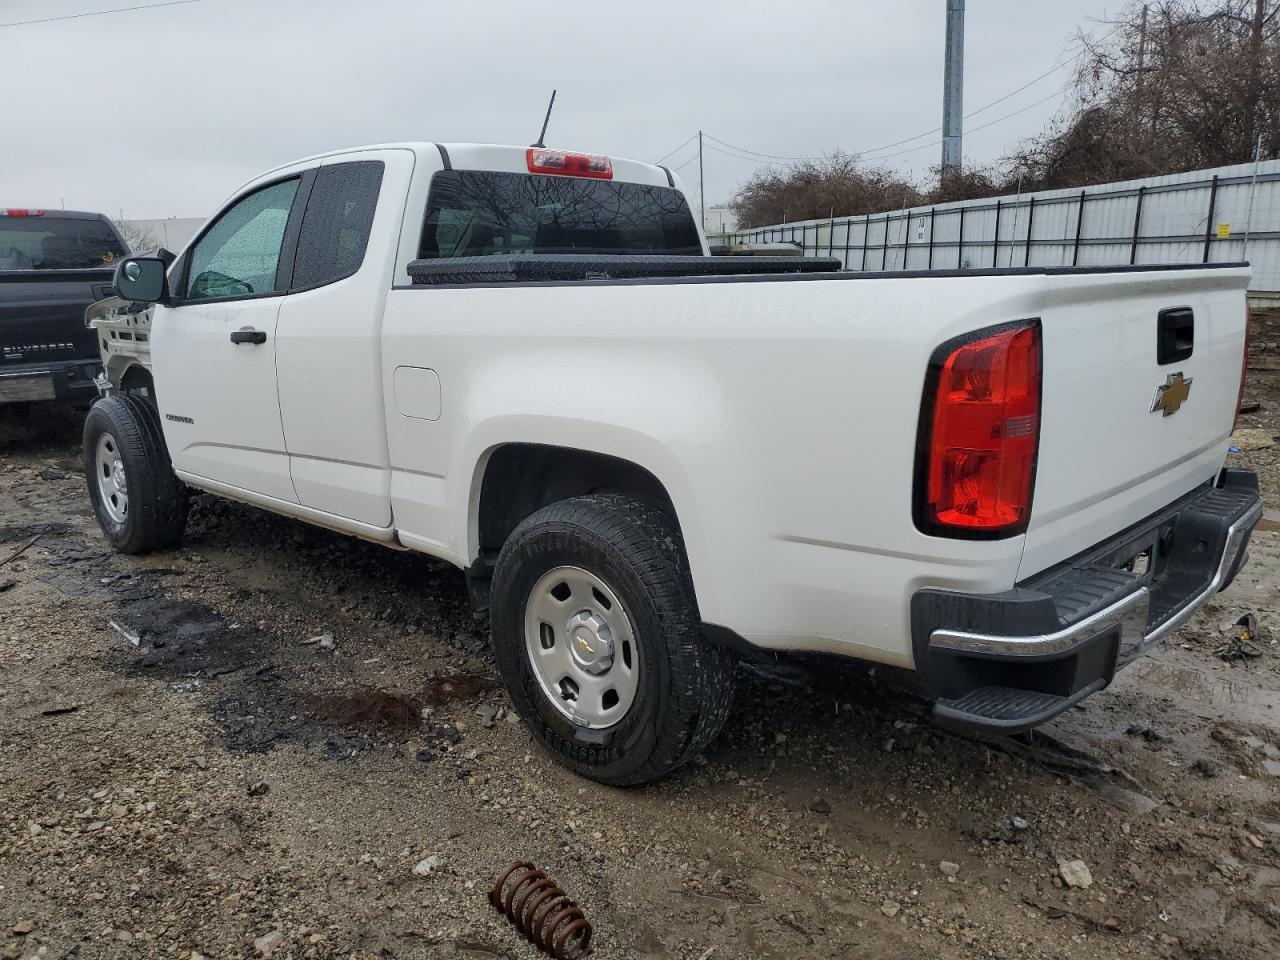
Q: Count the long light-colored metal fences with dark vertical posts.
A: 1